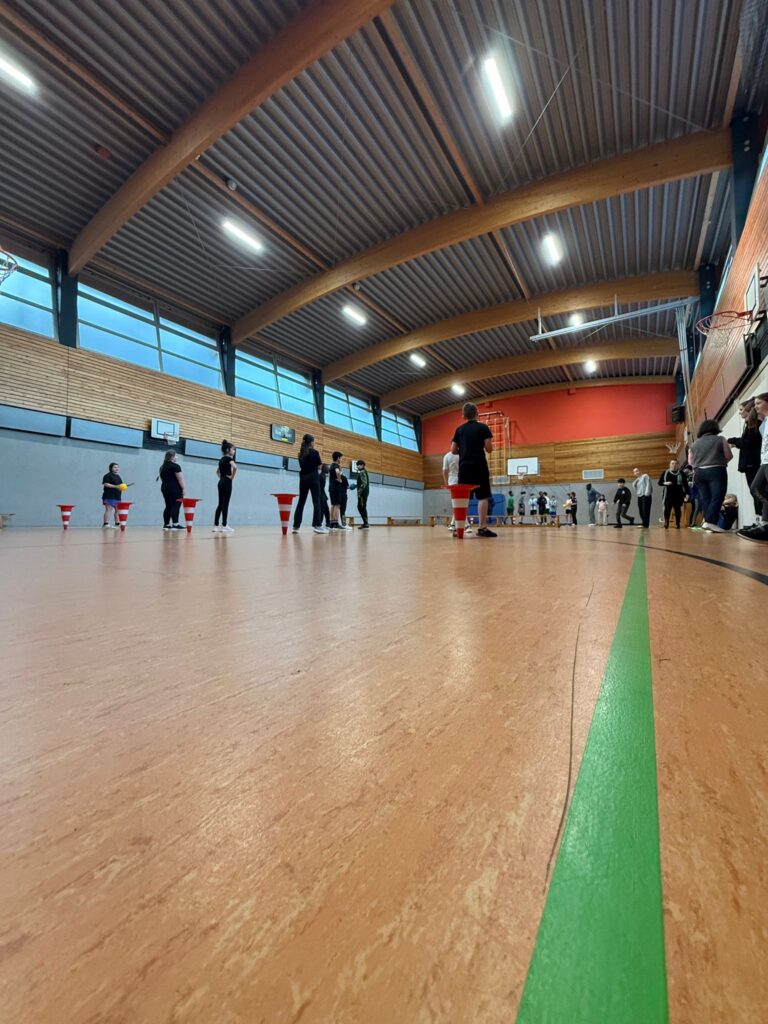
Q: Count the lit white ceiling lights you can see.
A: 9